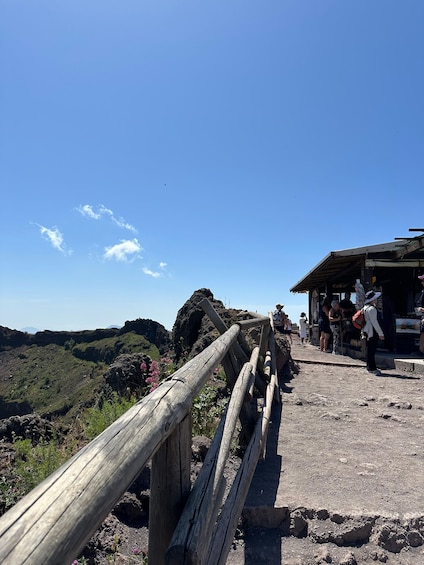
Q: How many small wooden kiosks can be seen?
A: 1